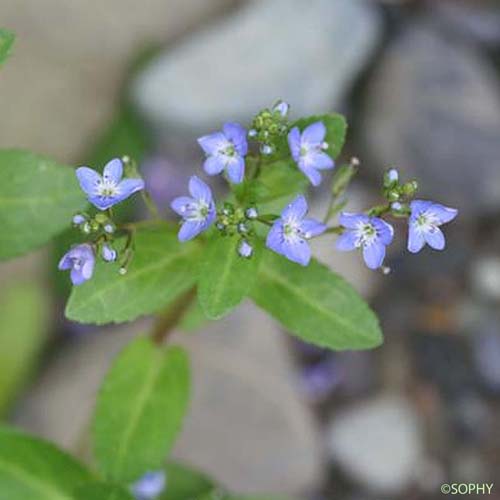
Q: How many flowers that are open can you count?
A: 8